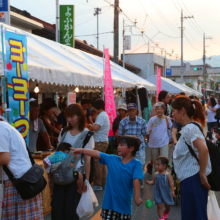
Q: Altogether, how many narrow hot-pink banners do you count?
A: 2